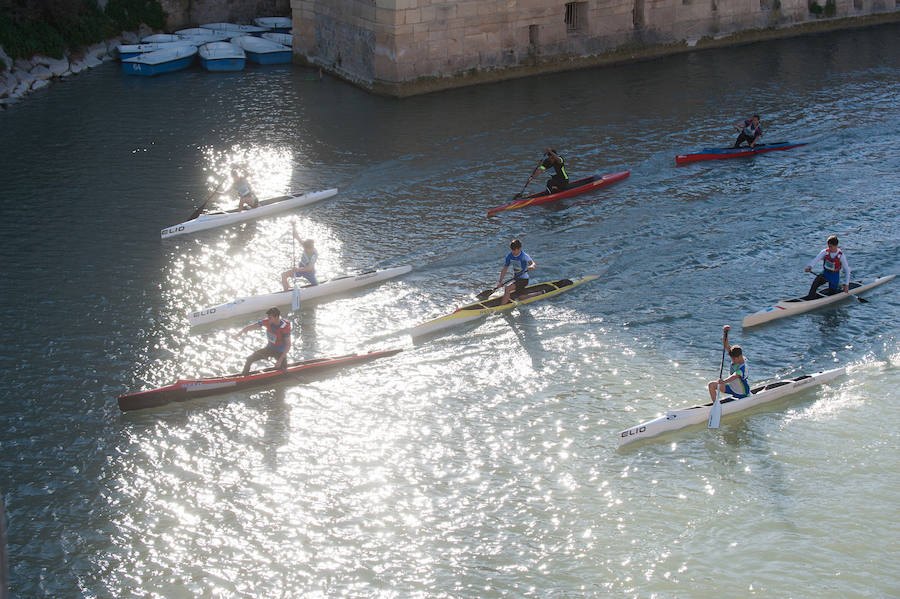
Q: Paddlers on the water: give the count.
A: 8